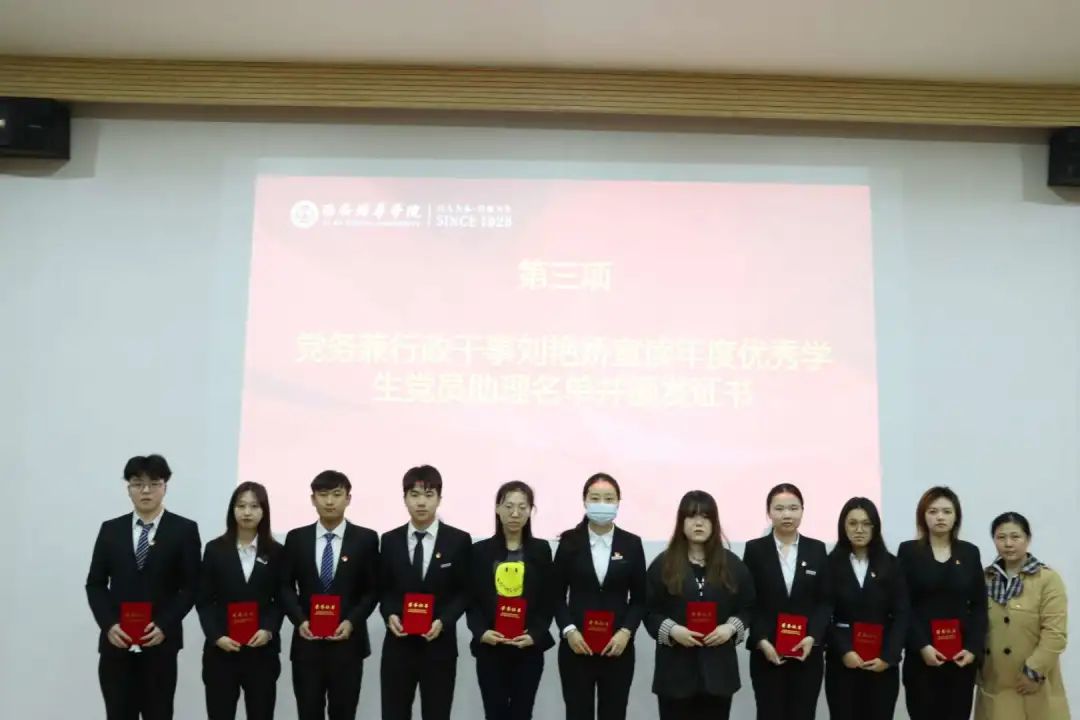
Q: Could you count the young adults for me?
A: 10